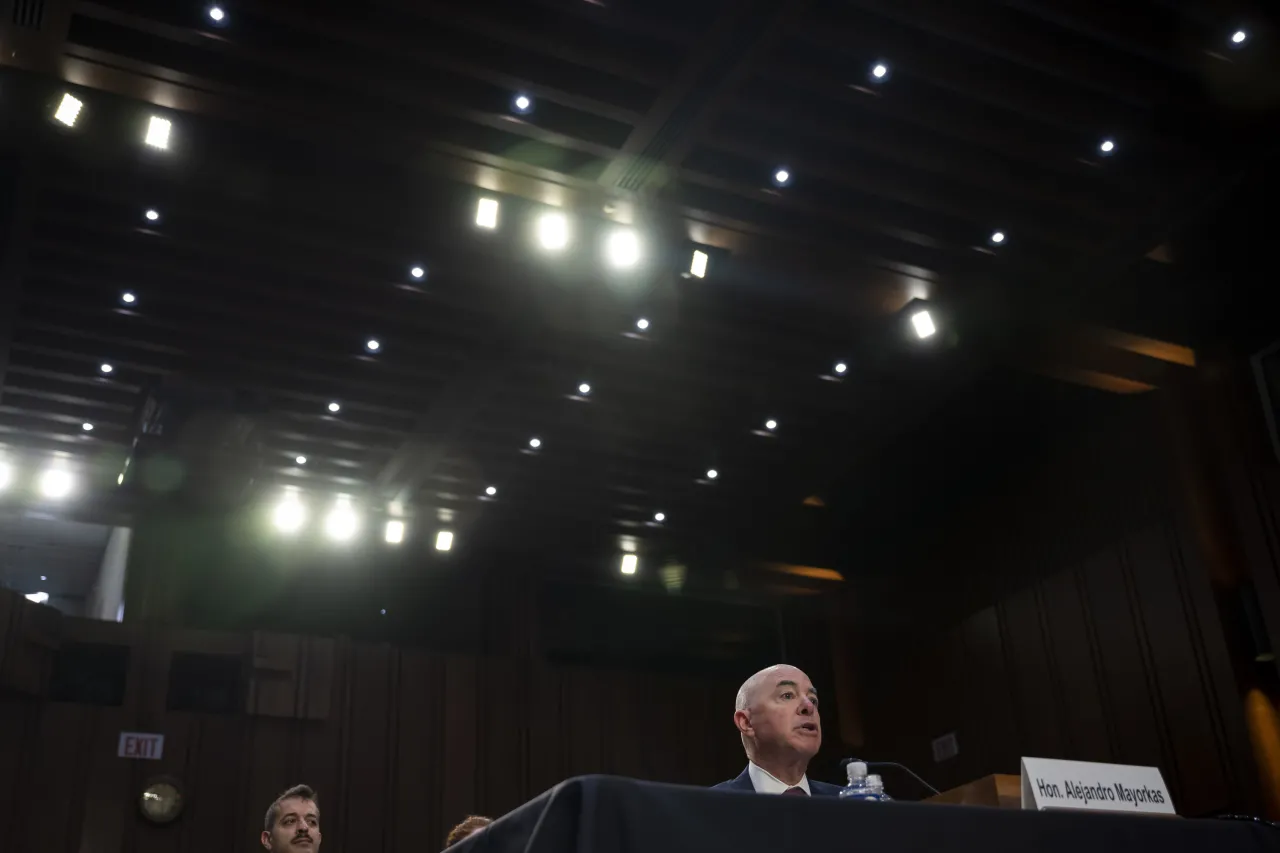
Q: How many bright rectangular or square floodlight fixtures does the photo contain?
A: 14